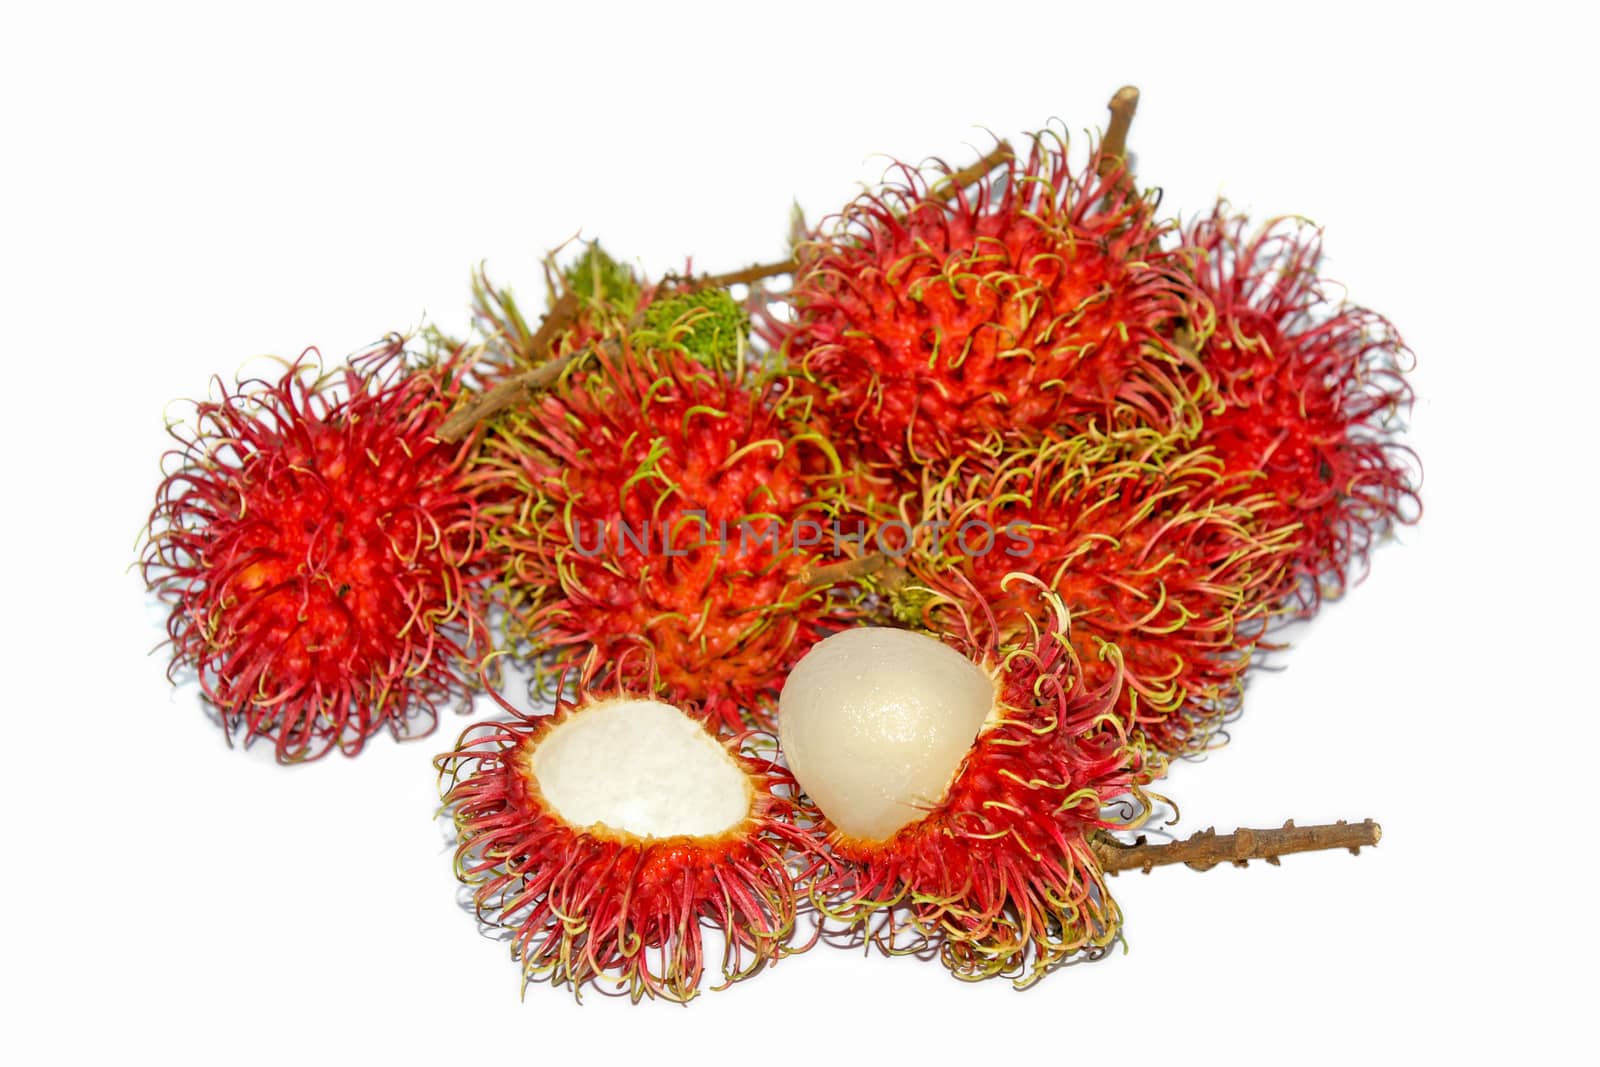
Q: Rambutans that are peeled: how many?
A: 1